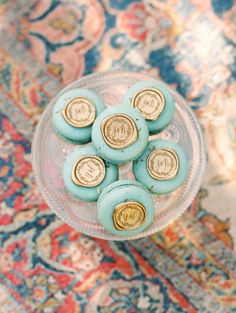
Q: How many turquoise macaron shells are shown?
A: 6